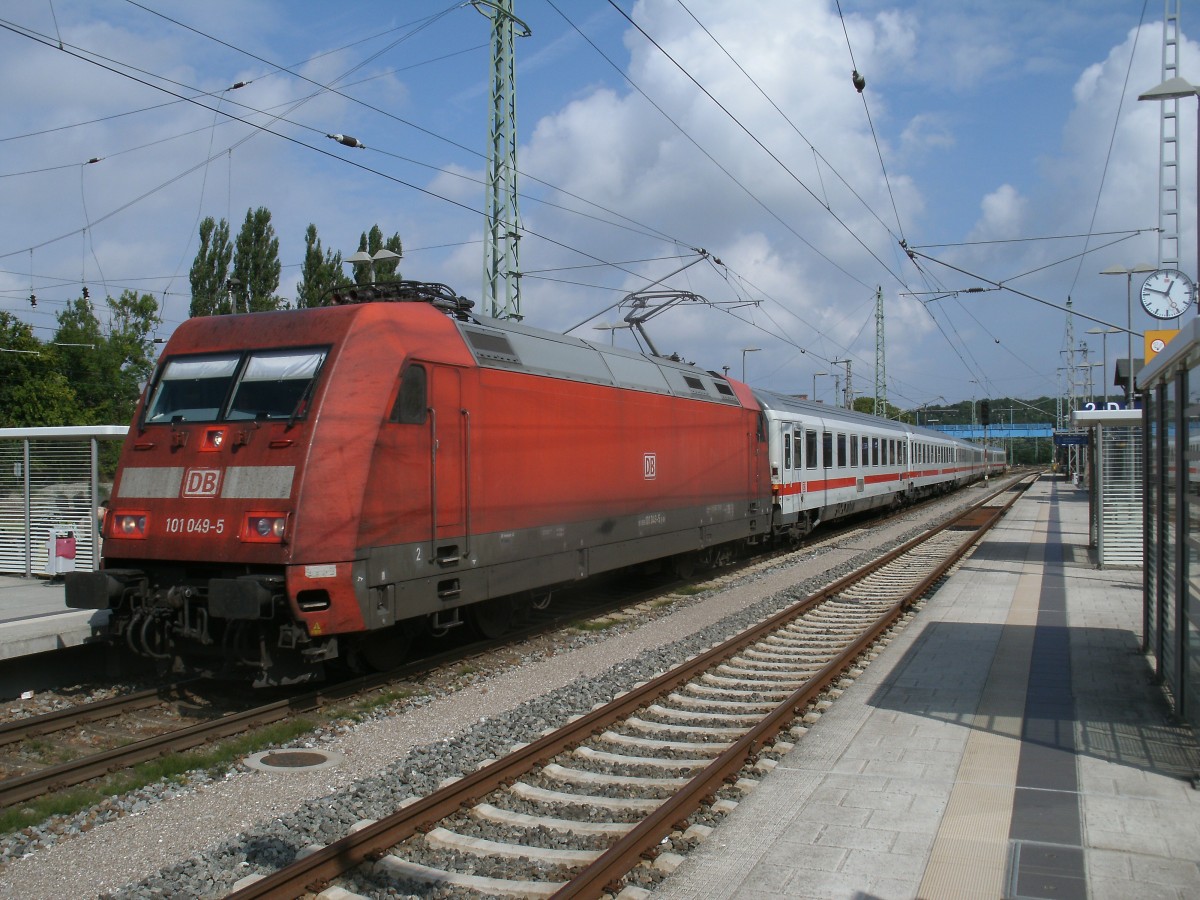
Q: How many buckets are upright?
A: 0